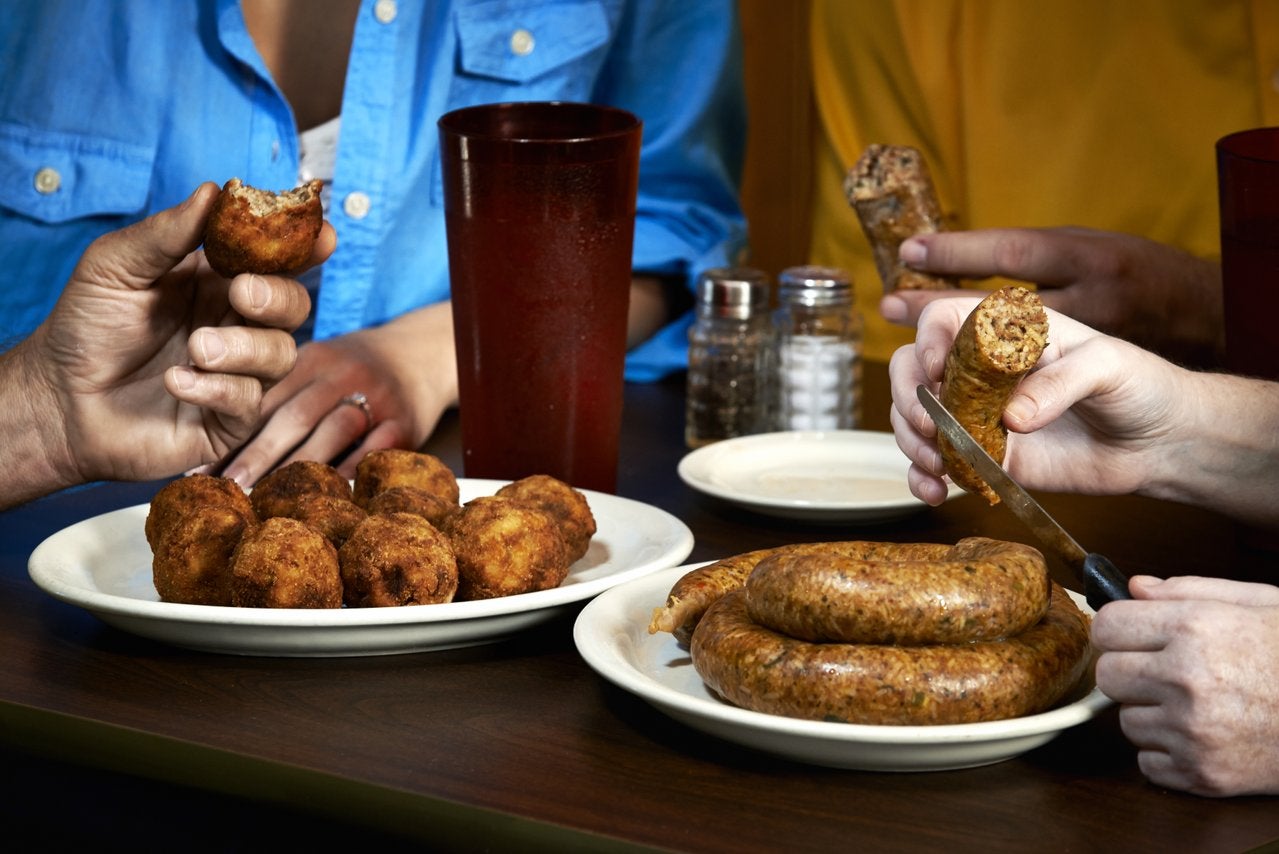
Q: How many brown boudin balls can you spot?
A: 11